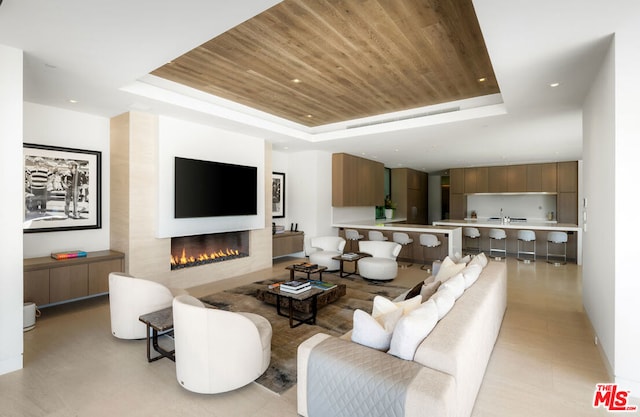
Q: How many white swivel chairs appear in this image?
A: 4